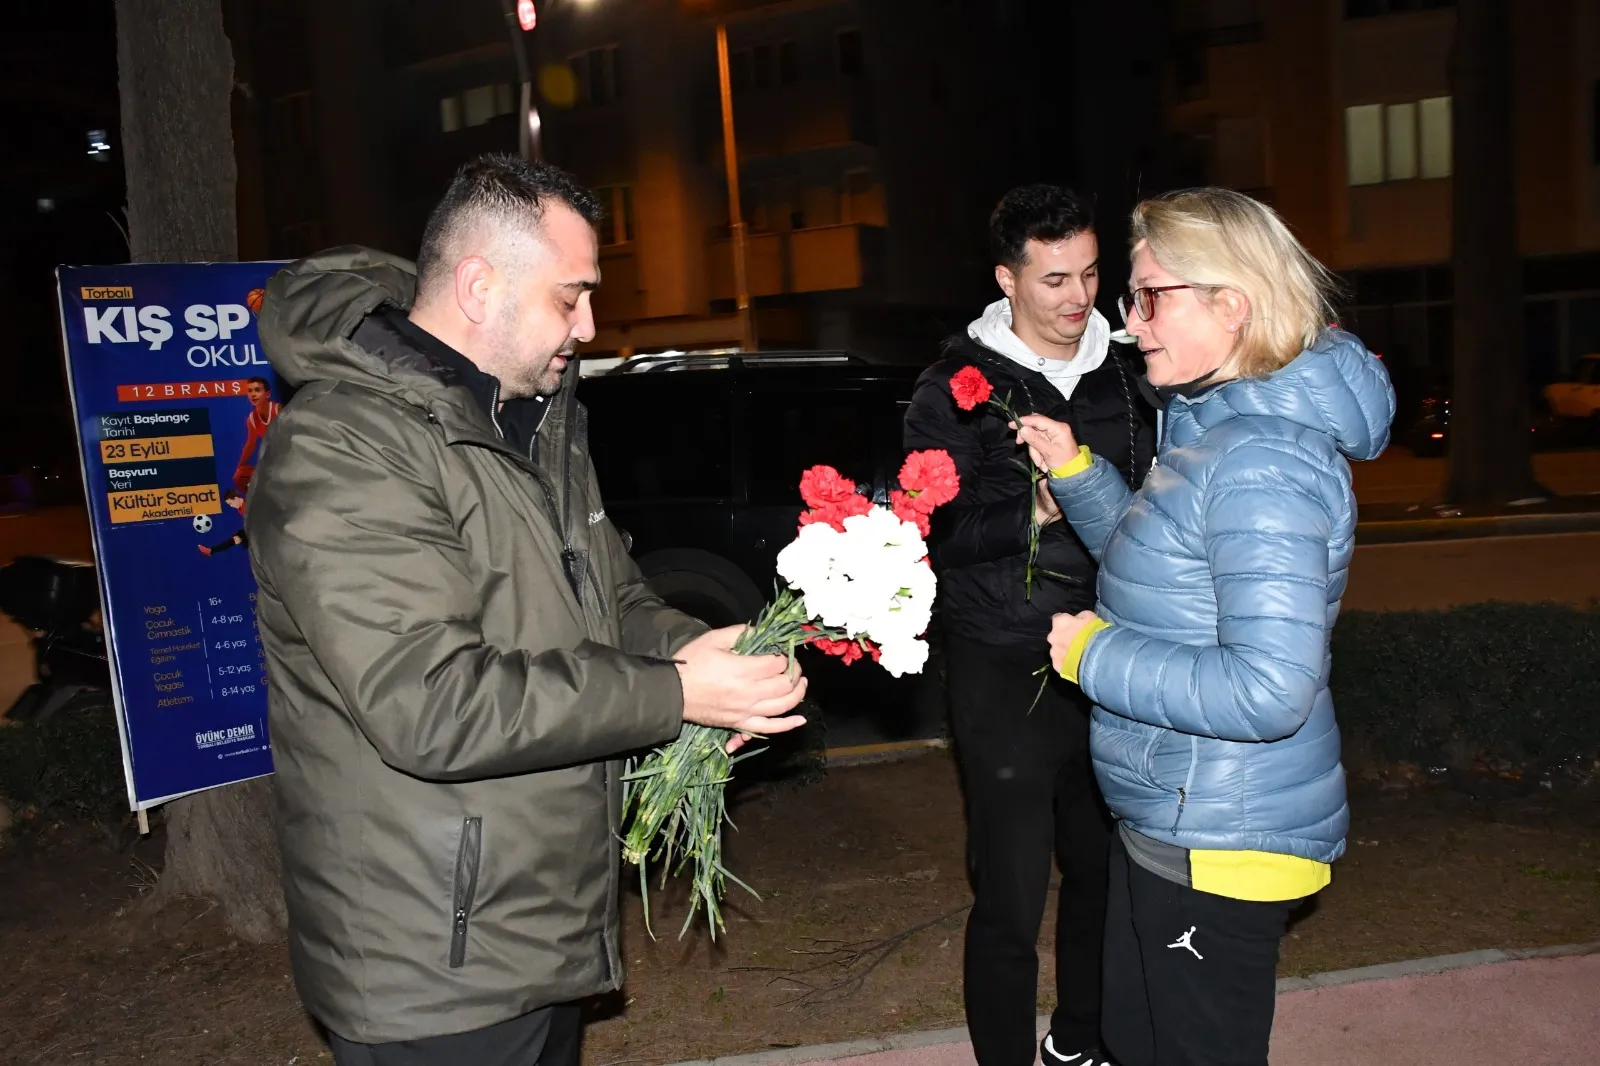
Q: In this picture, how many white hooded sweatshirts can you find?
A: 1